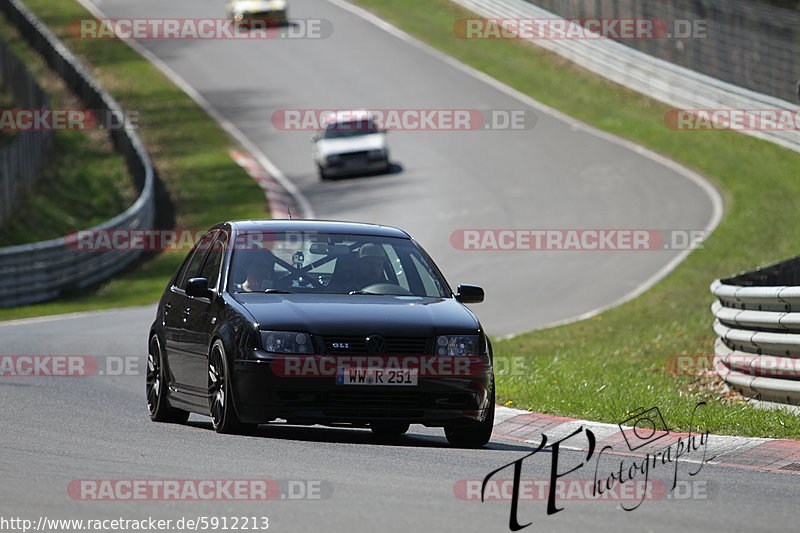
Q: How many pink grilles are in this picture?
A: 0